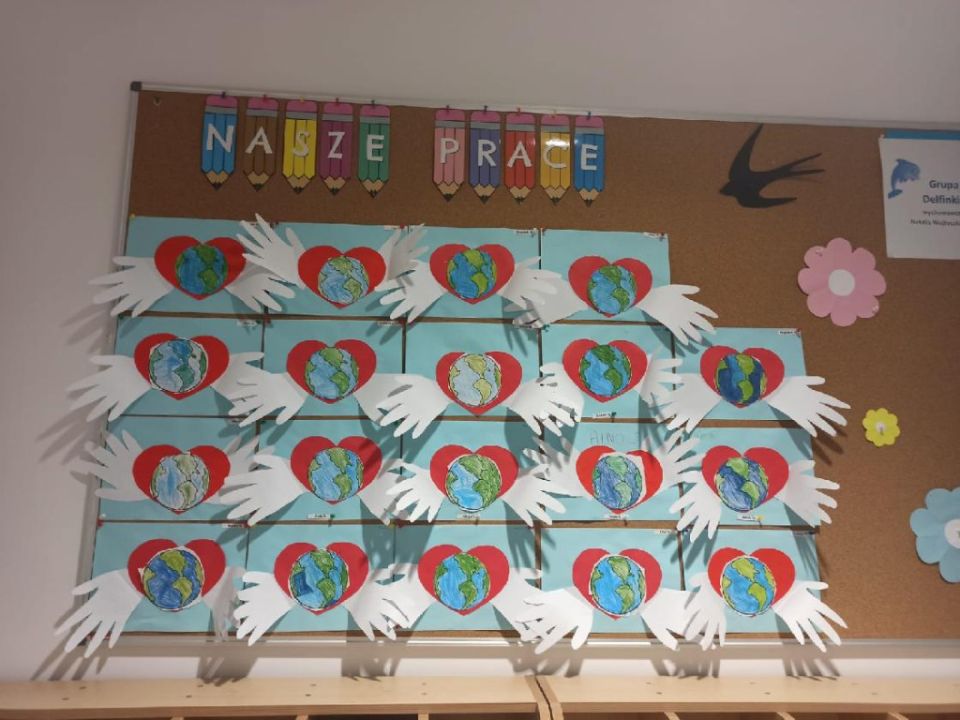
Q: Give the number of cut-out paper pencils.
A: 10